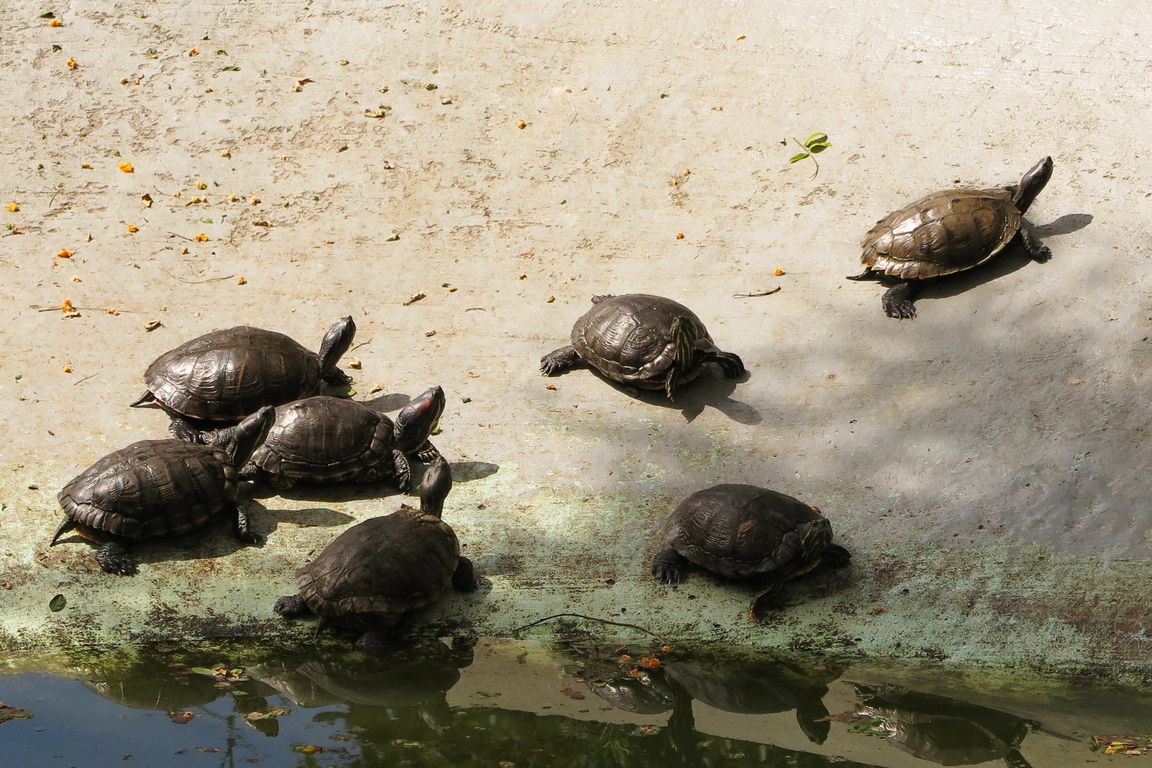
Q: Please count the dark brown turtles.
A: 7